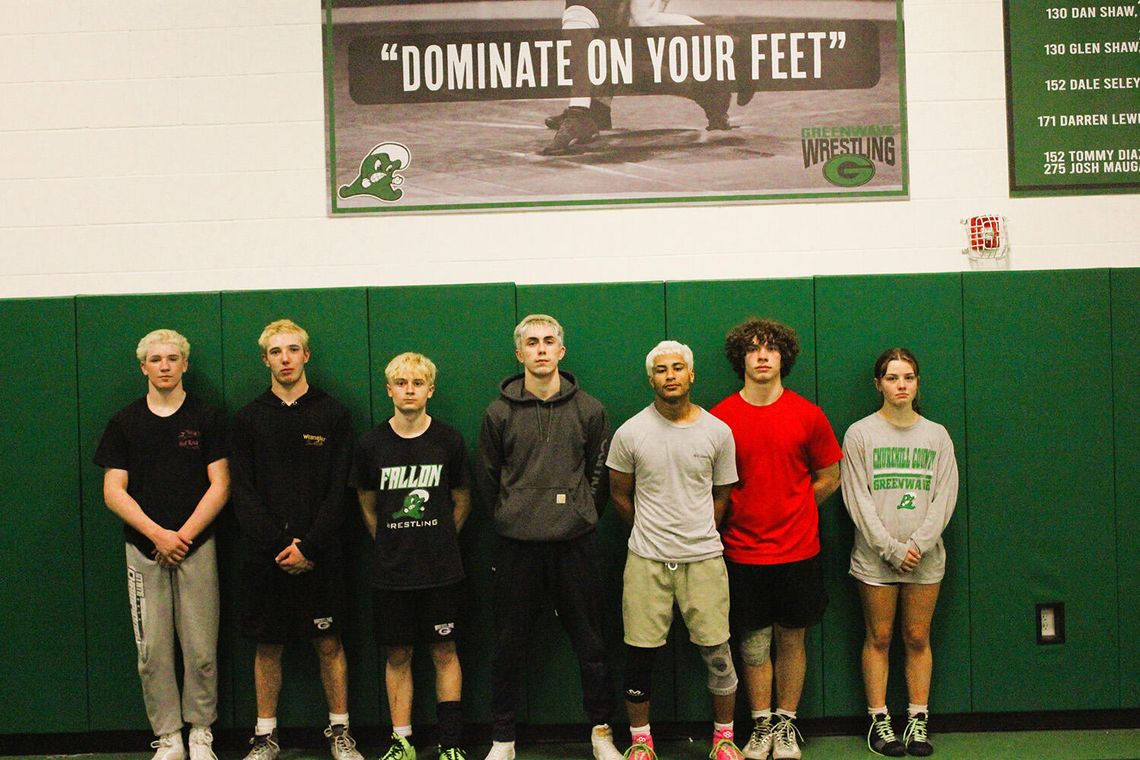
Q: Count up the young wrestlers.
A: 7